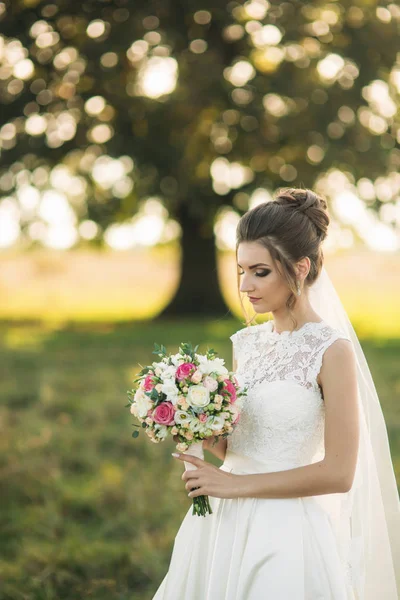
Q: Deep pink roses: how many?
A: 4